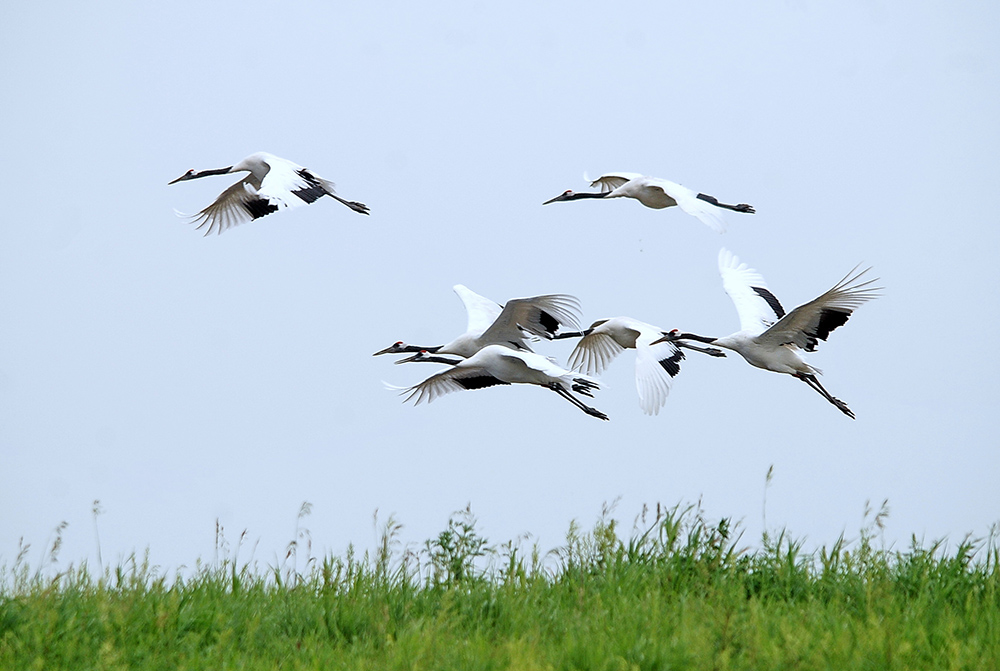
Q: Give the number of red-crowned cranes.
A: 6